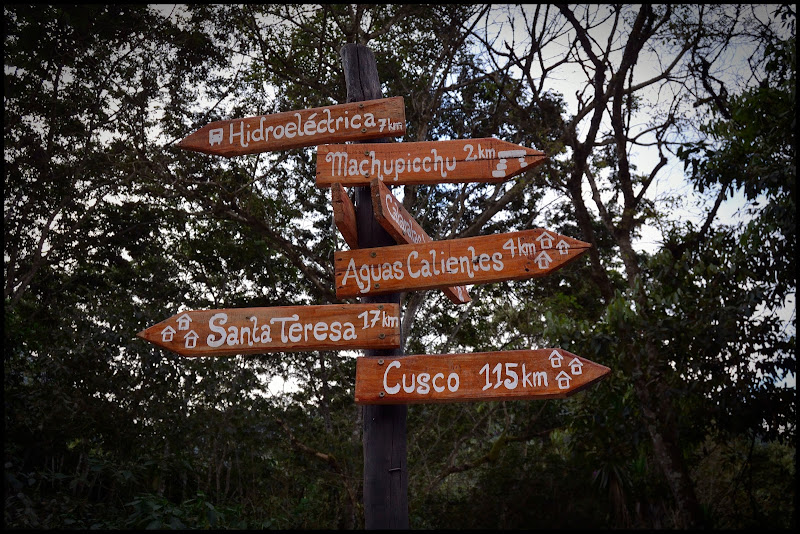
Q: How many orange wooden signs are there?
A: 7